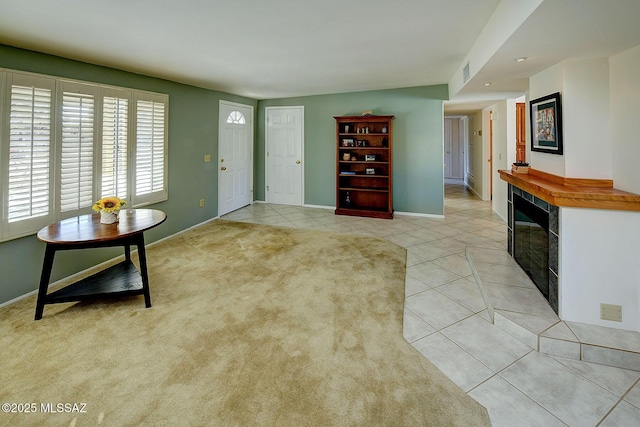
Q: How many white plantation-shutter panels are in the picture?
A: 4